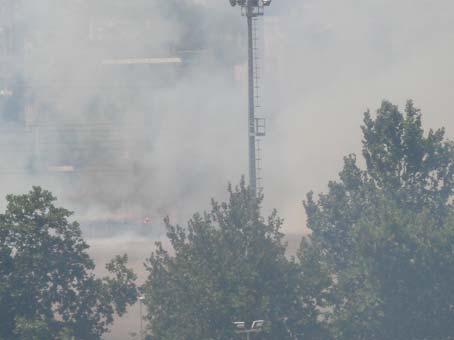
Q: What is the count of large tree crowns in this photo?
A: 3